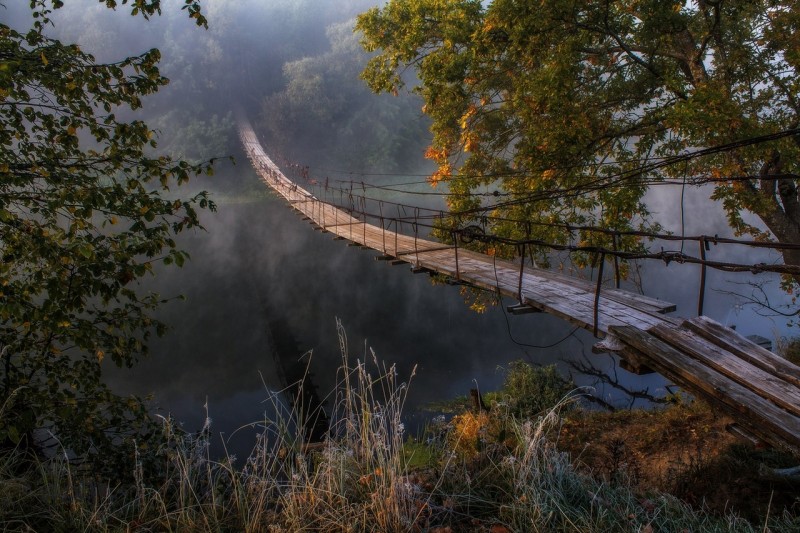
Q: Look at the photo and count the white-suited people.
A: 0